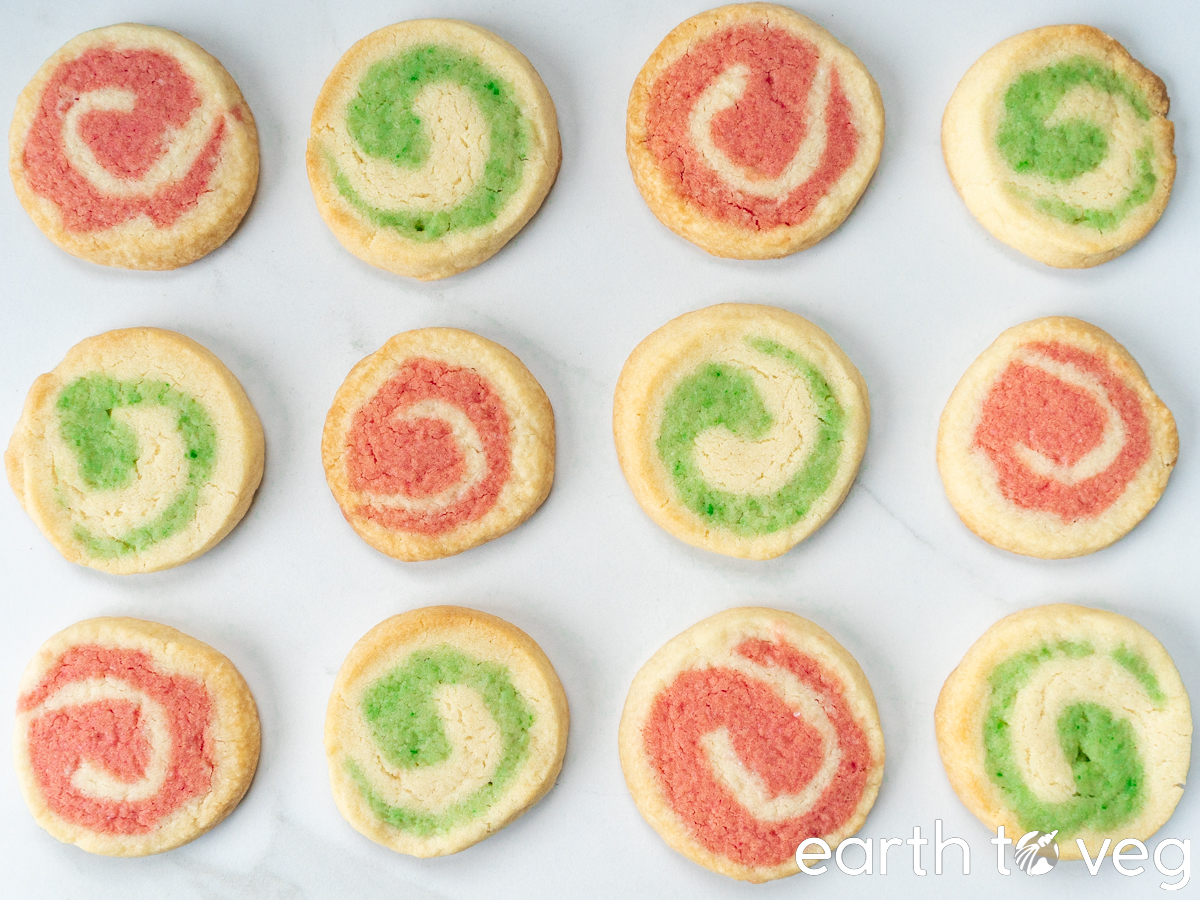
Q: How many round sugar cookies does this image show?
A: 12